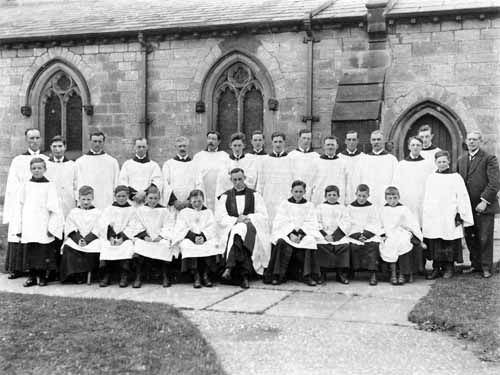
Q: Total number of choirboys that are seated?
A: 8